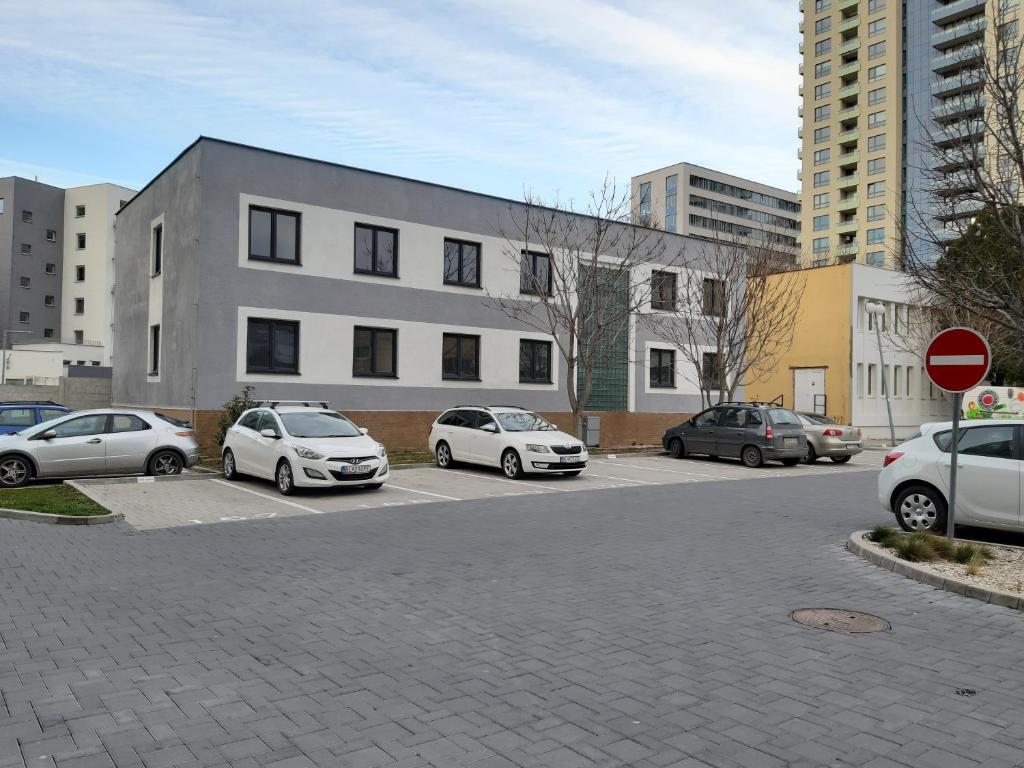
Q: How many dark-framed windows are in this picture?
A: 14